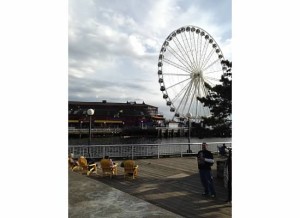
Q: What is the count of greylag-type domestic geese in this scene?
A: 0